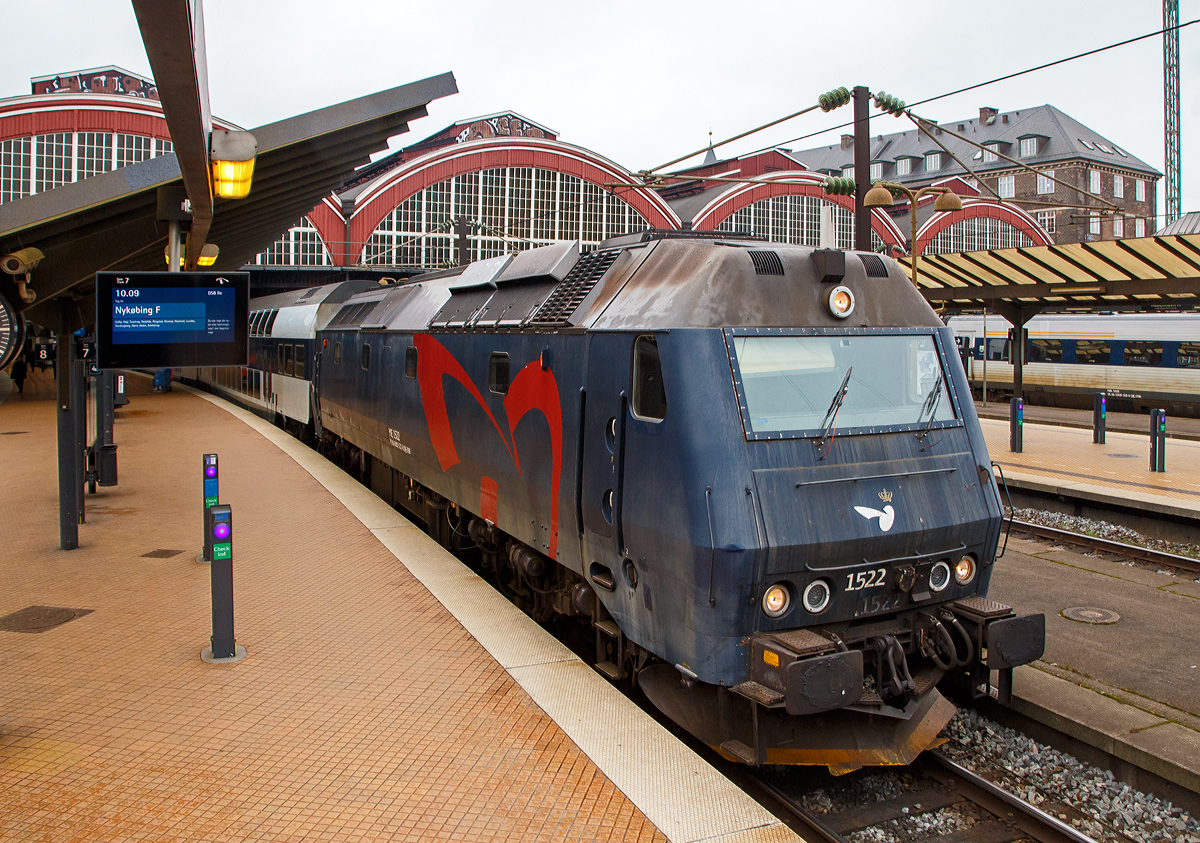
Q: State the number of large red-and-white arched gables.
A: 4